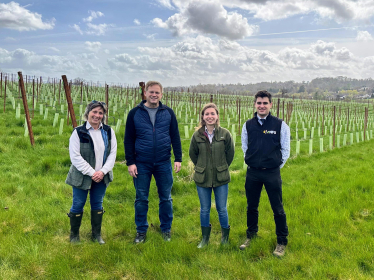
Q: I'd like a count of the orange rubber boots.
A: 0